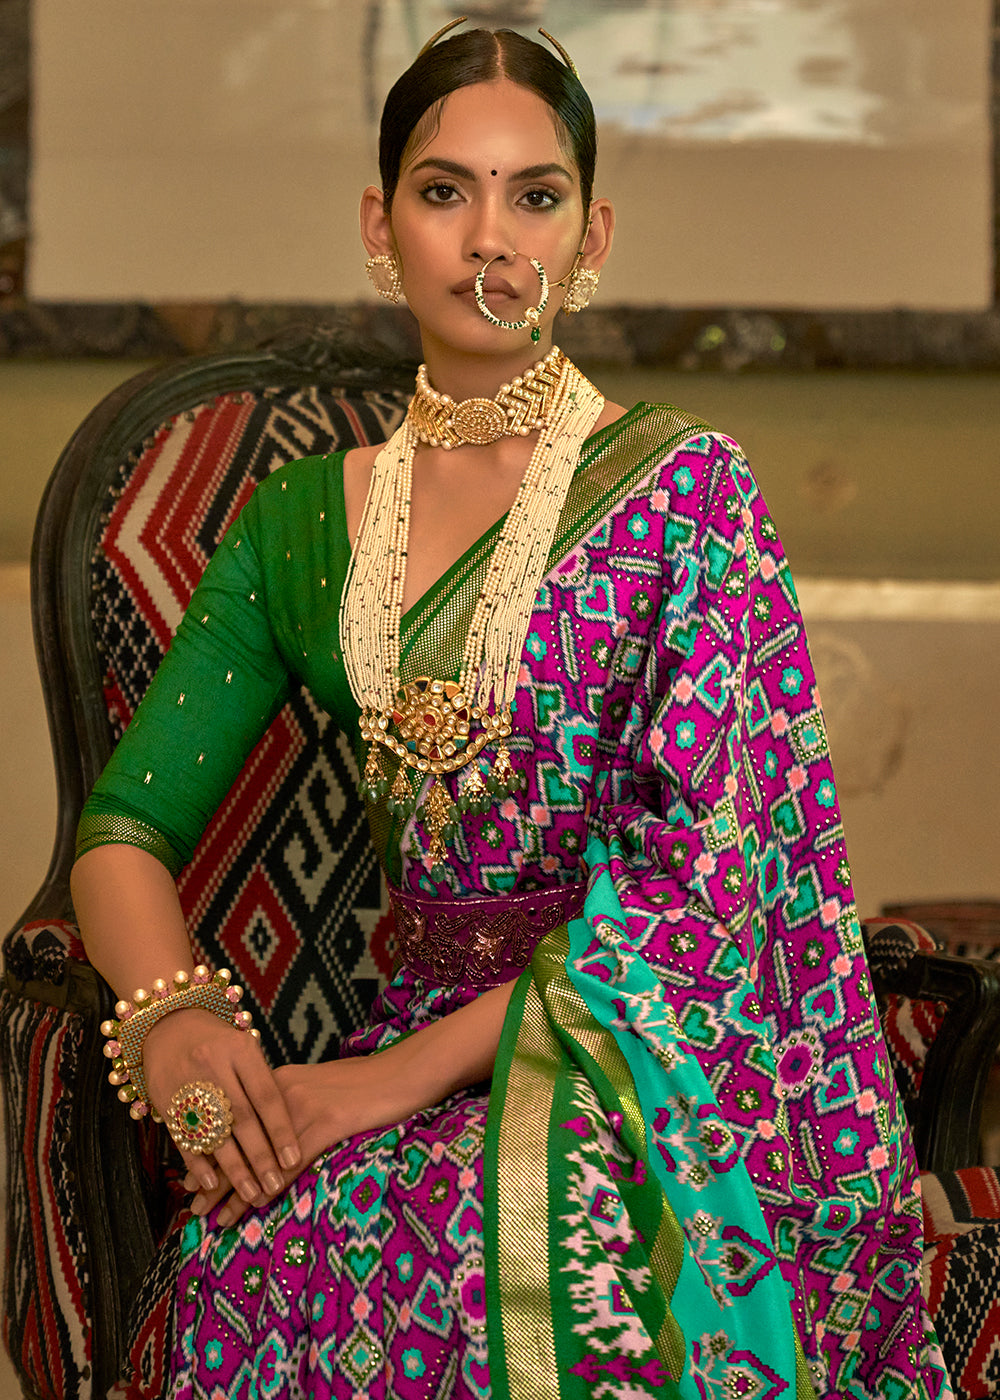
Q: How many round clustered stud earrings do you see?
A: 2